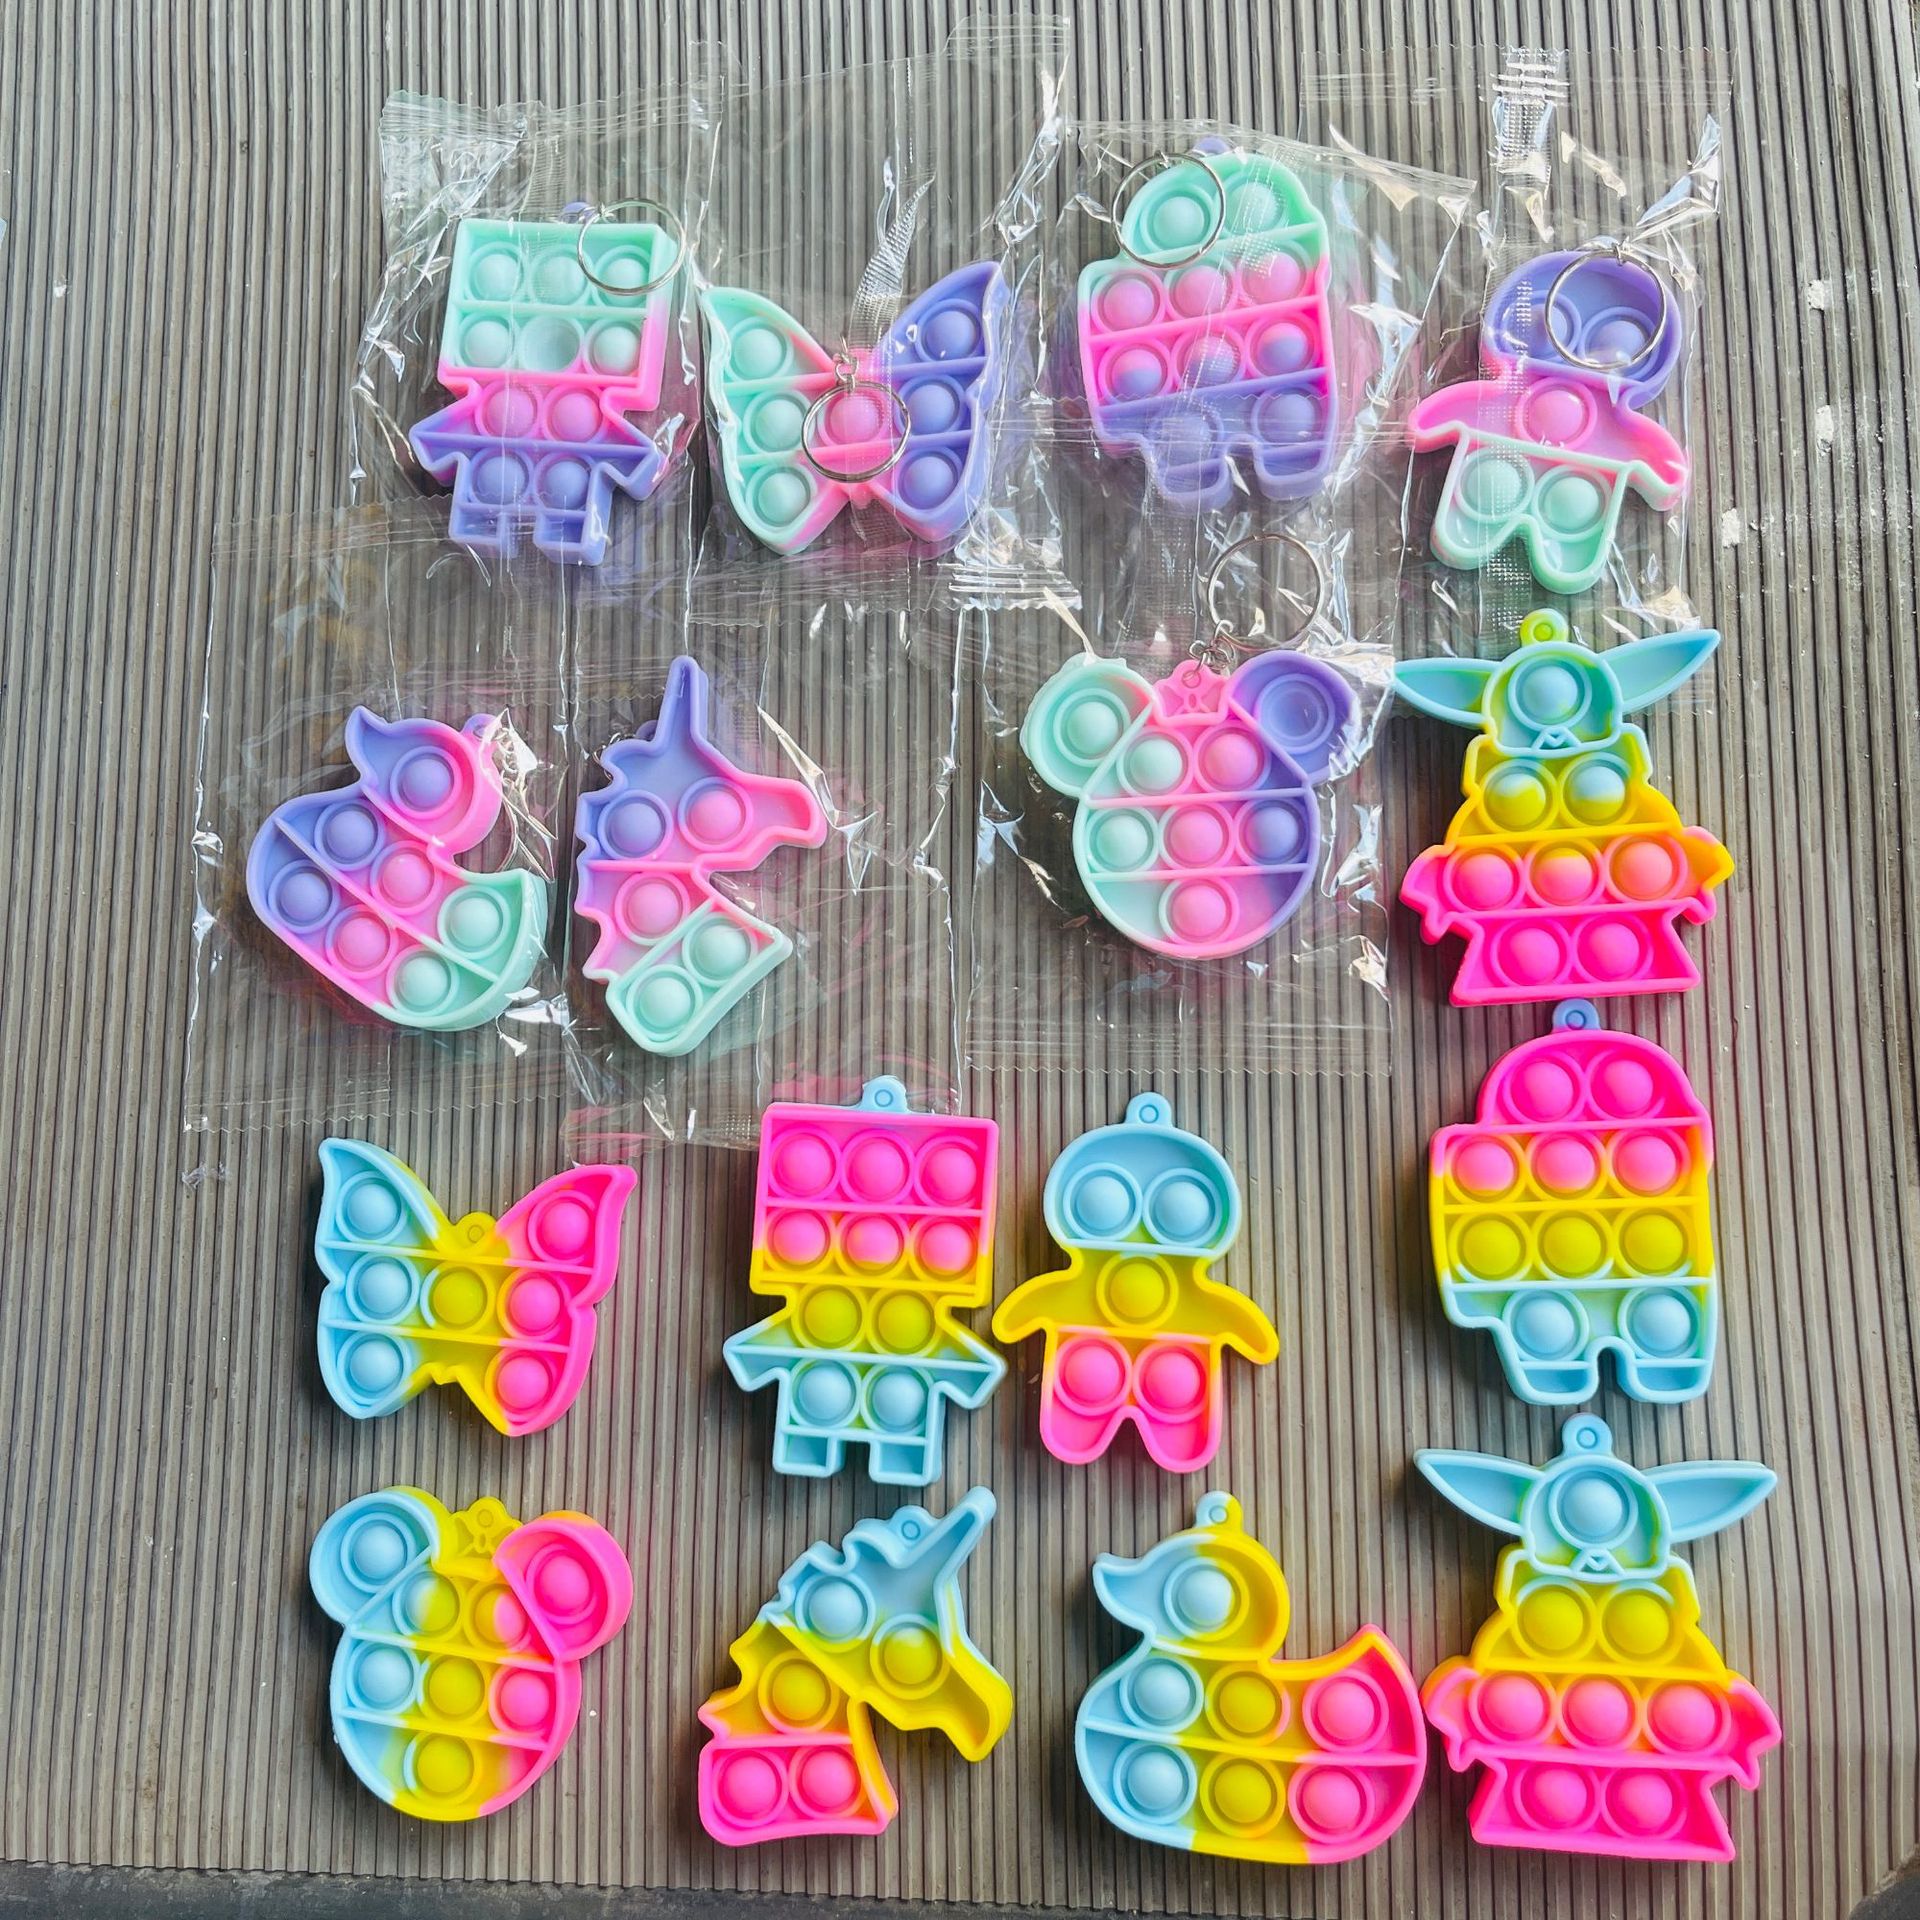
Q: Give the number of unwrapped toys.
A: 9